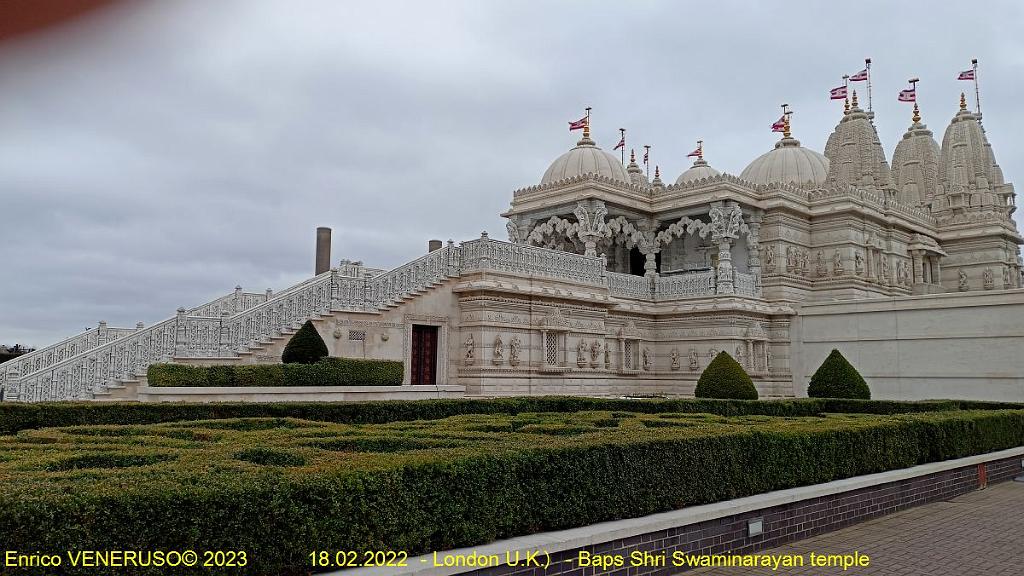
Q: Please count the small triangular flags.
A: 9